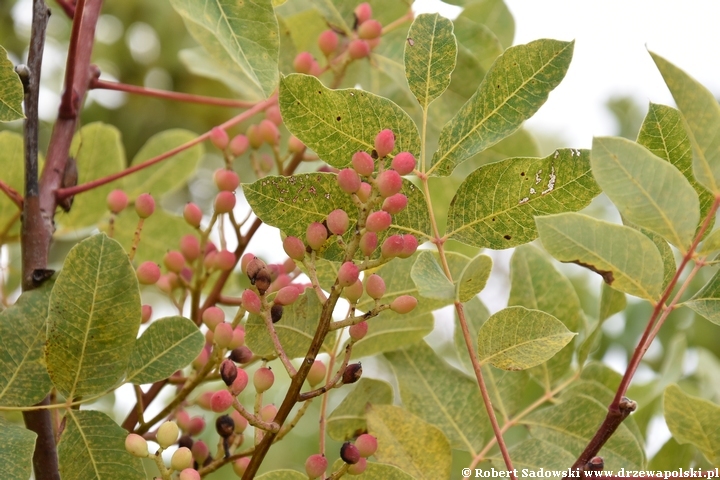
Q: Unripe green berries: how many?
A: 3